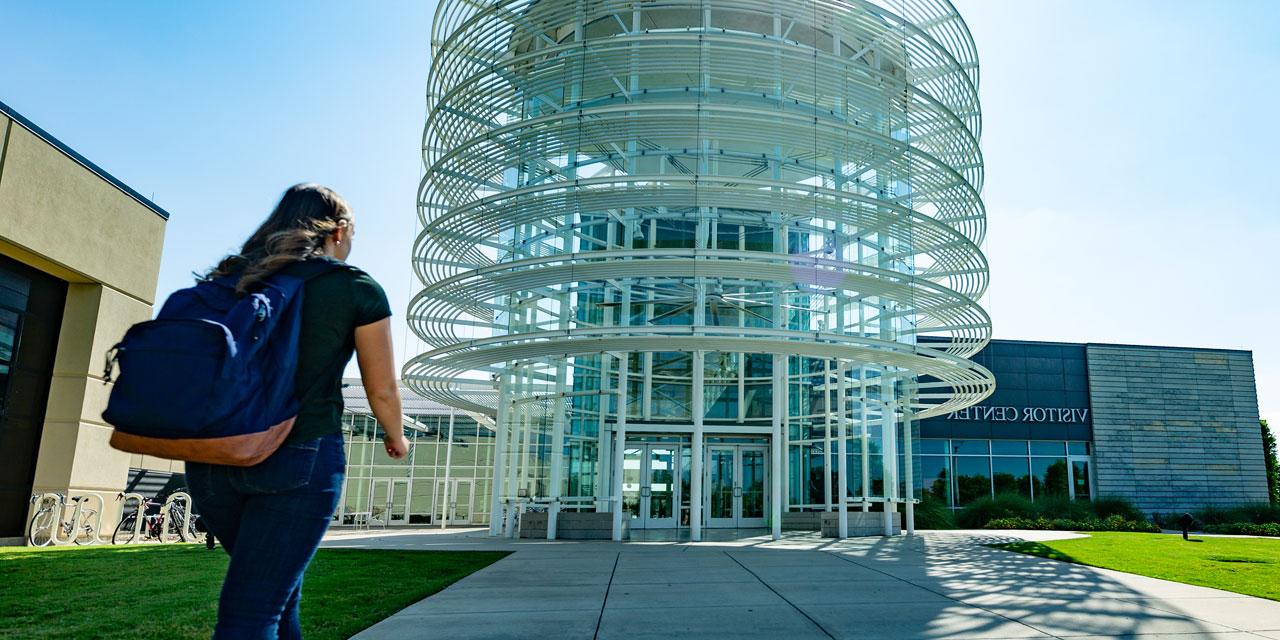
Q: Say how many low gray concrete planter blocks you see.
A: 2